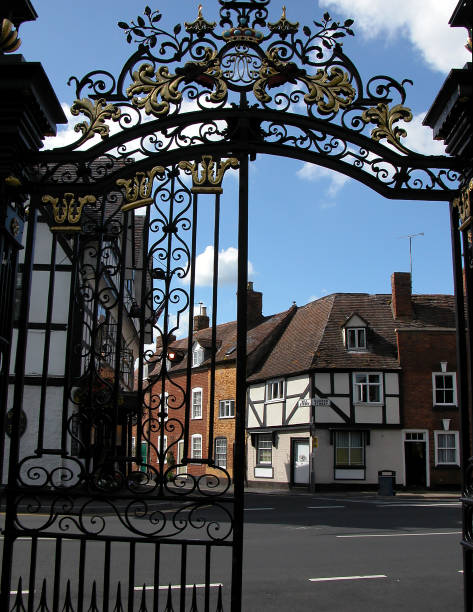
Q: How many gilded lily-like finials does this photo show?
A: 3